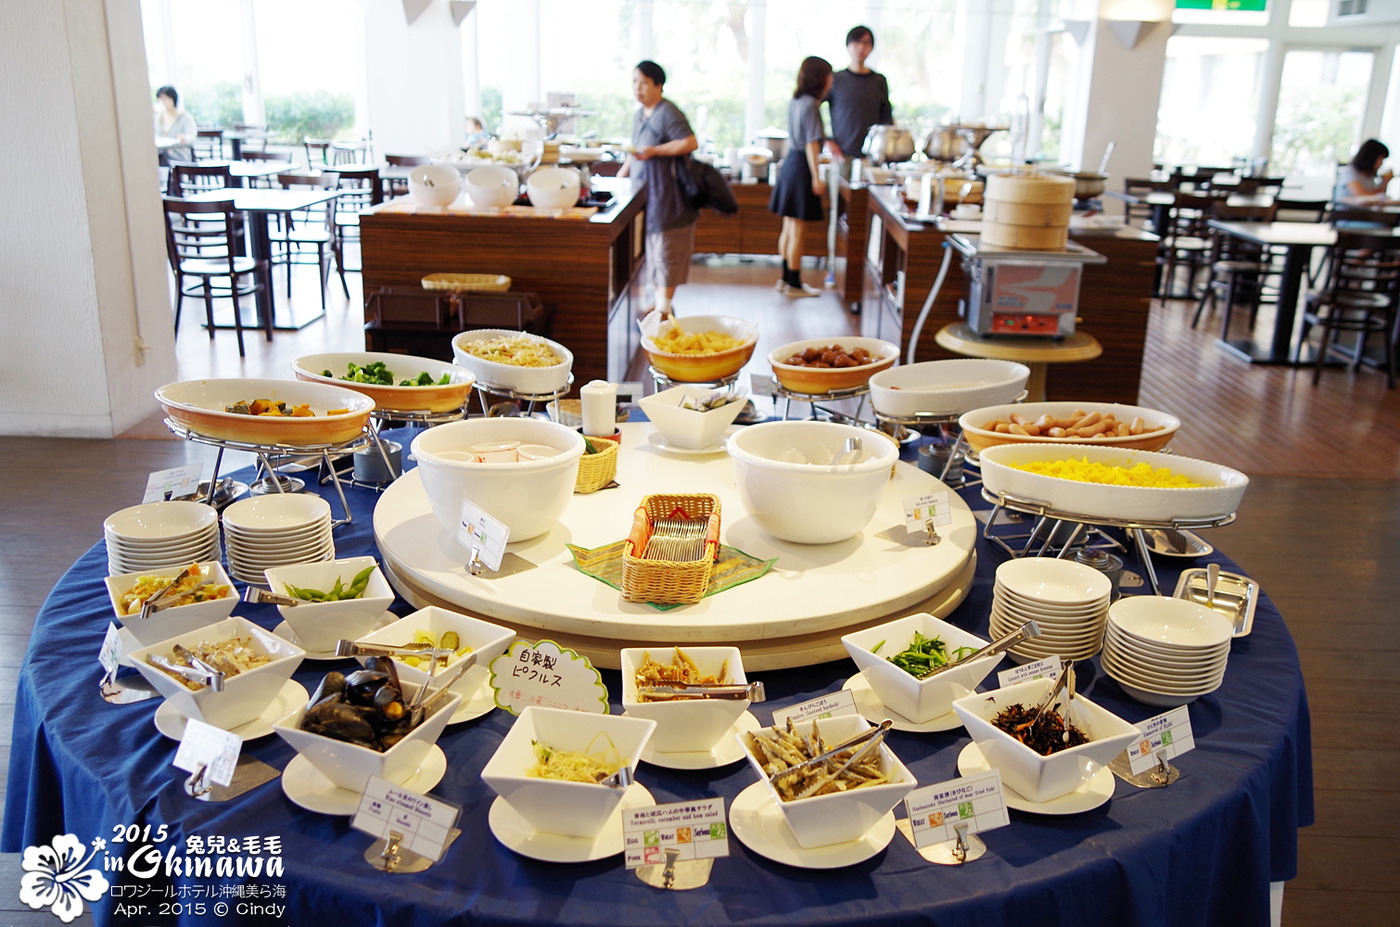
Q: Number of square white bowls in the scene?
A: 11